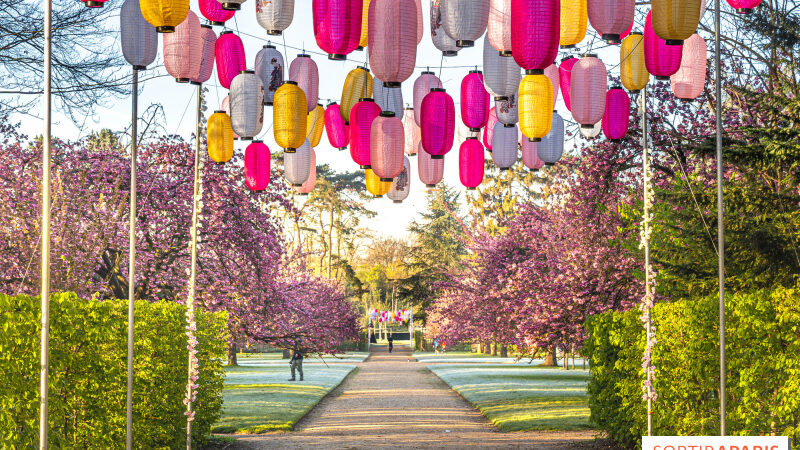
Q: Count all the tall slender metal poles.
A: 5